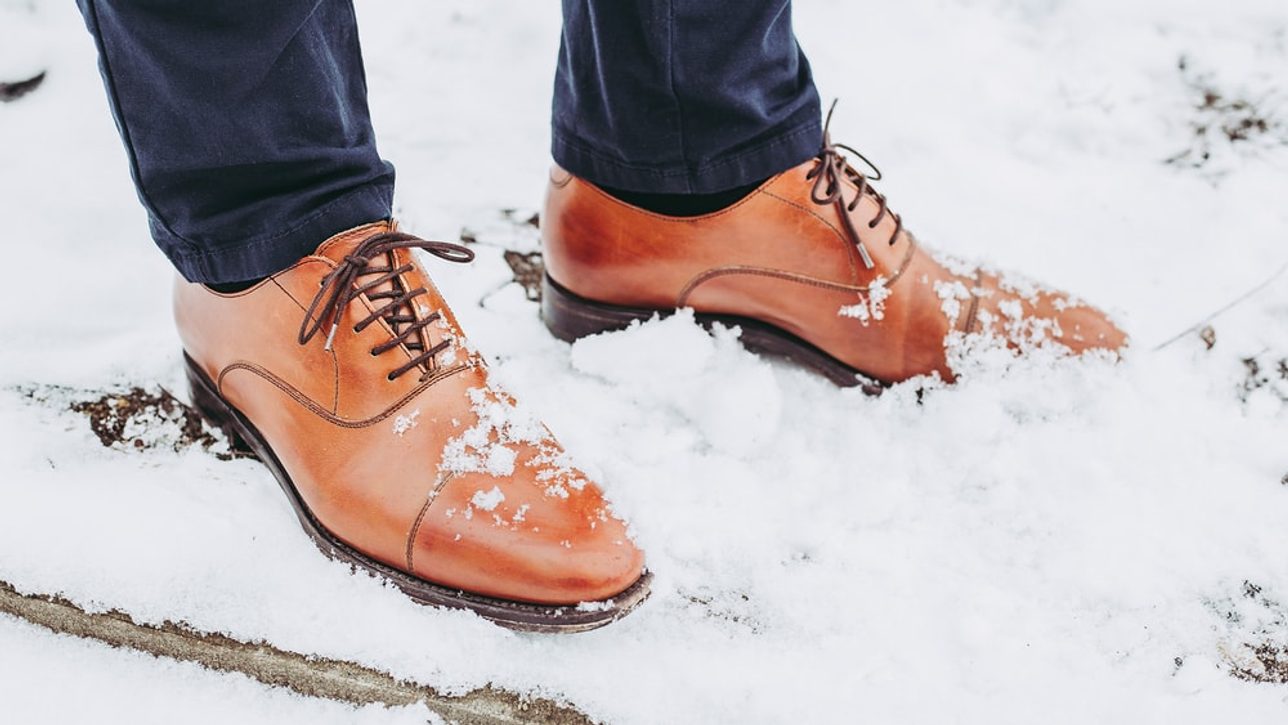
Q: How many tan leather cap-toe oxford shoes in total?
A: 2